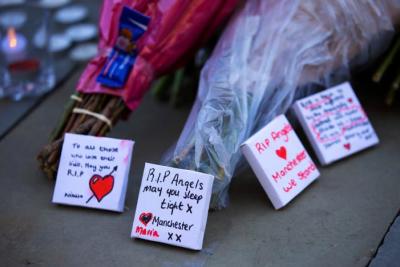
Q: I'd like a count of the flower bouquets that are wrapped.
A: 2